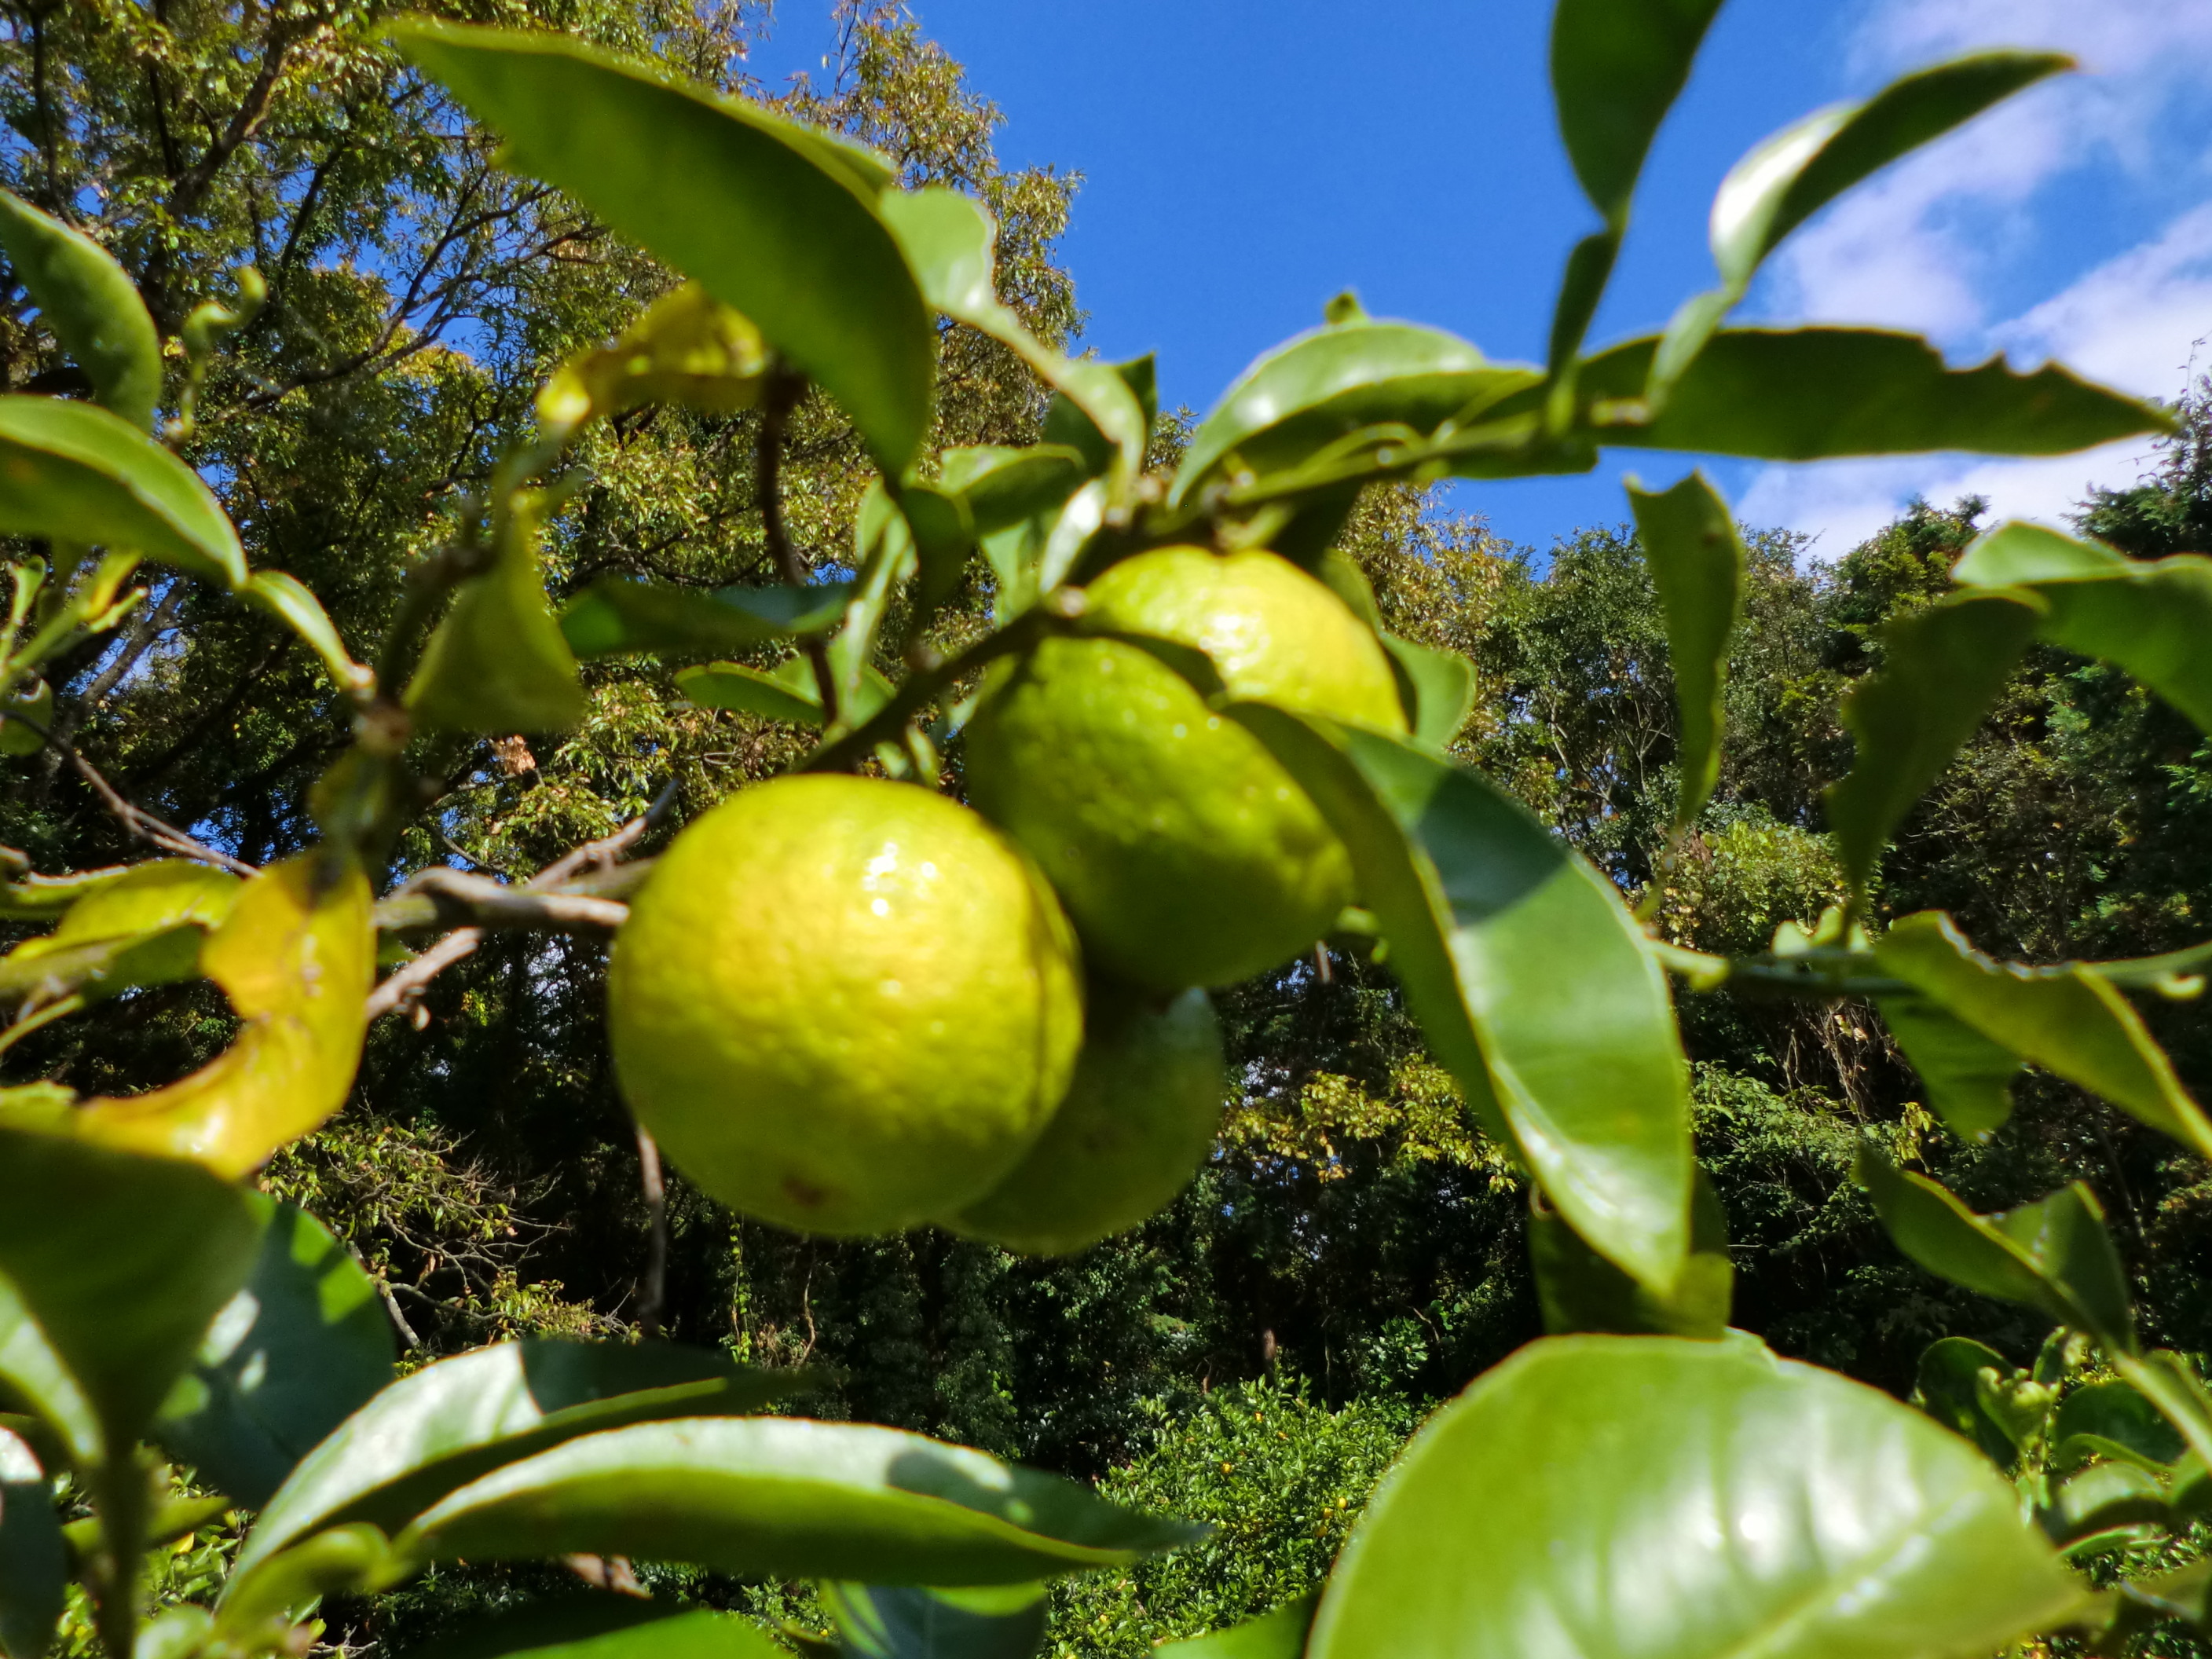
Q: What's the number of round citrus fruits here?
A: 4